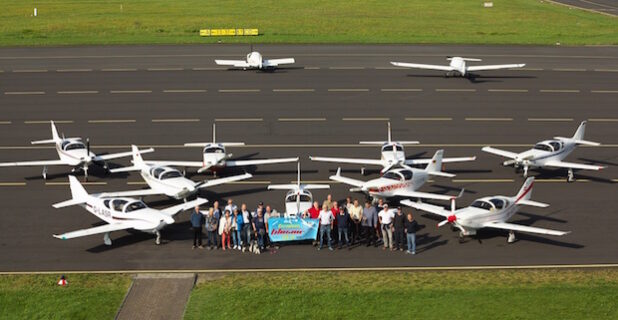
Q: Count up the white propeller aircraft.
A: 11